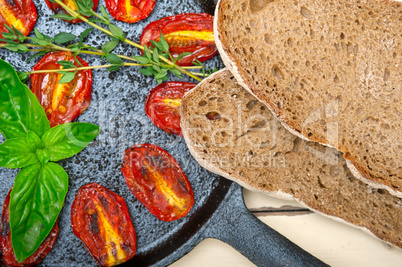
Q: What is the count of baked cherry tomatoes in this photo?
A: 9